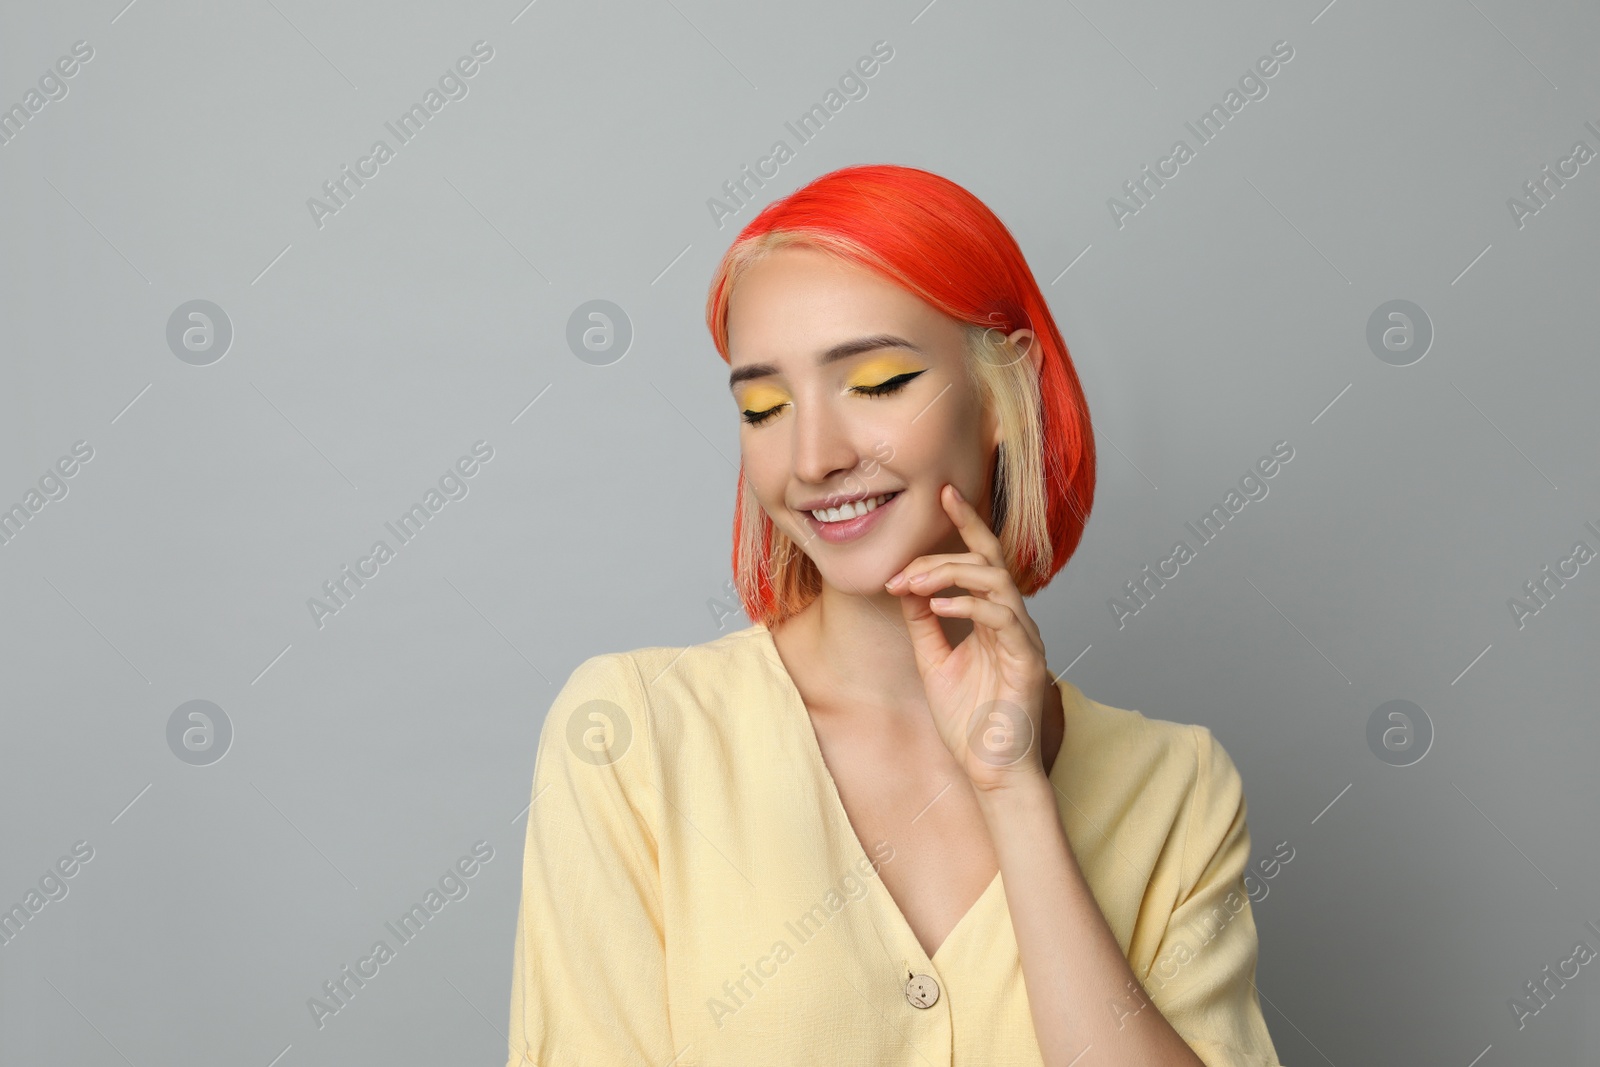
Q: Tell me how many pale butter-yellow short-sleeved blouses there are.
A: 1